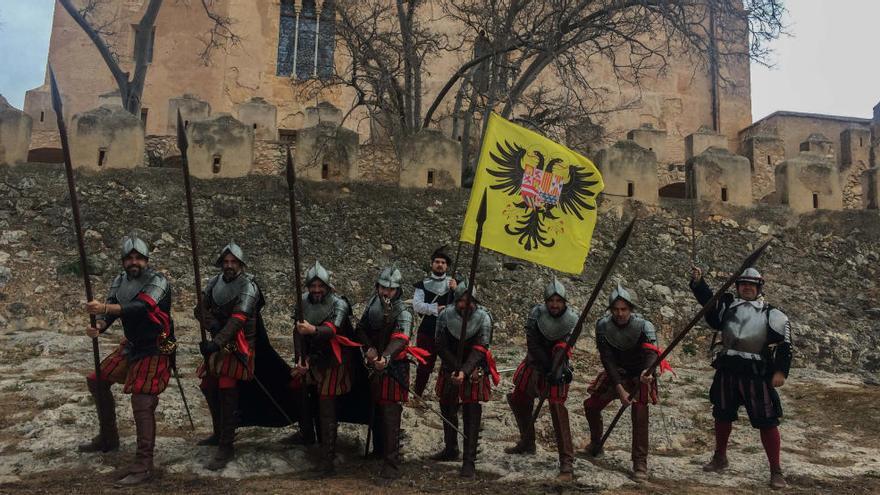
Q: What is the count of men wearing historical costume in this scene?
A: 9